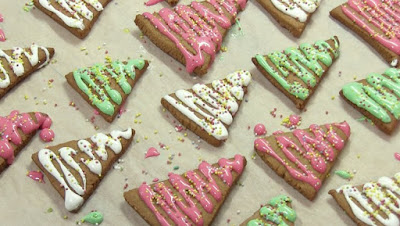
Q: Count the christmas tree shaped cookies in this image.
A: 15